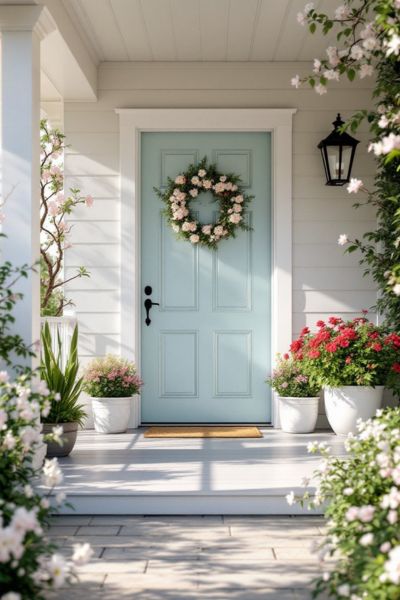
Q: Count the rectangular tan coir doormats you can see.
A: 1